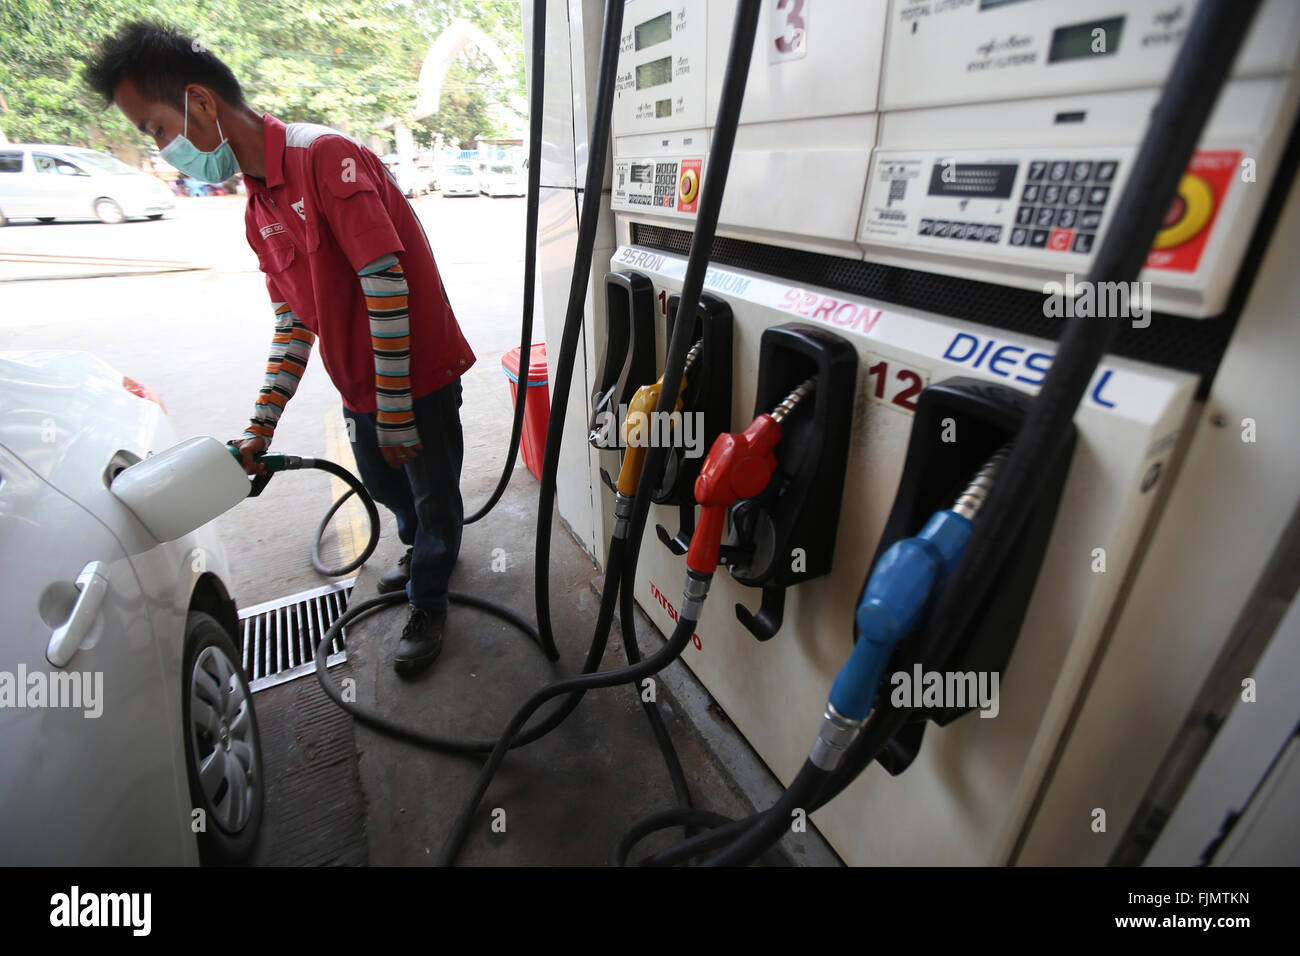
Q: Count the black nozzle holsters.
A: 4